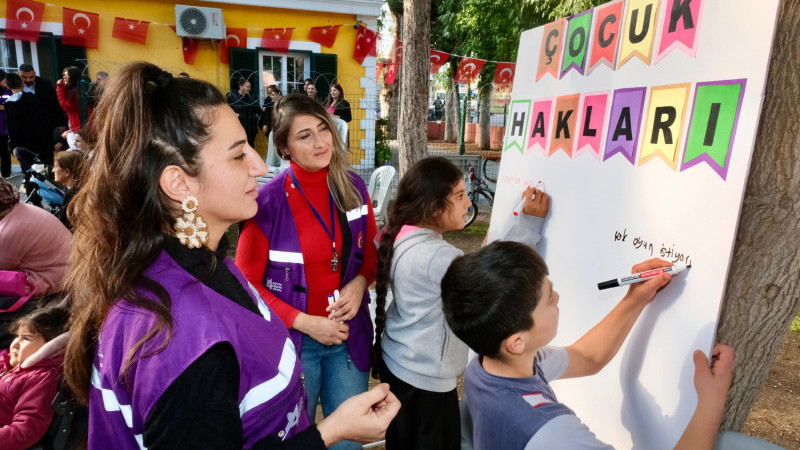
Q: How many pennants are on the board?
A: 12